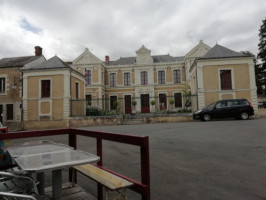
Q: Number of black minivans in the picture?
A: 1